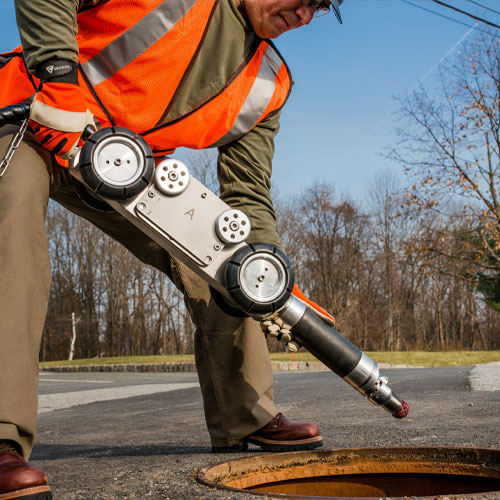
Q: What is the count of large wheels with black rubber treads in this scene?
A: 2